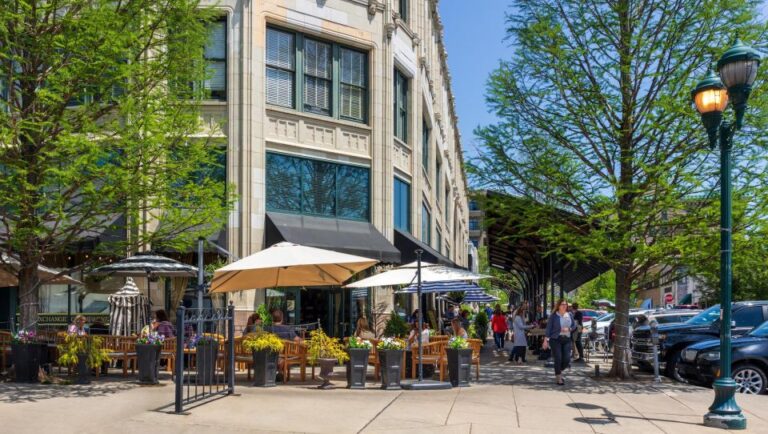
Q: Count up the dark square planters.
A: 8